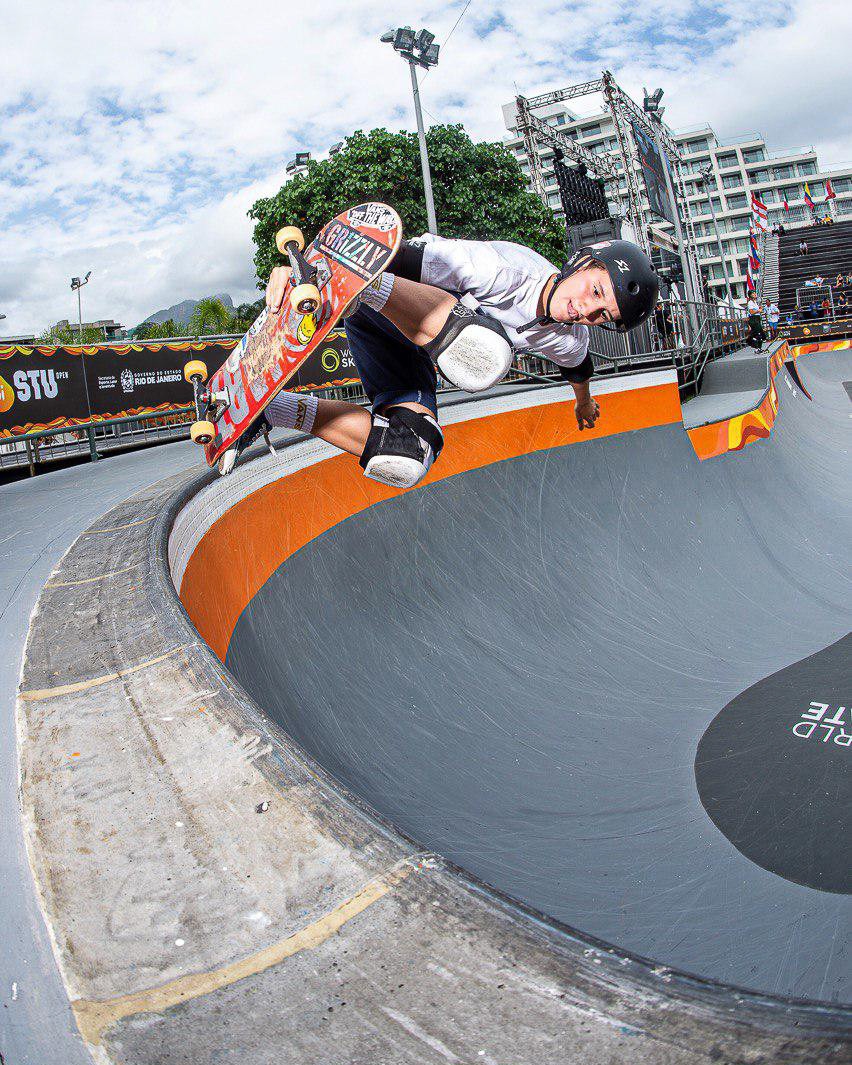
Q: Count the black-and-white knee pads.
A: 2